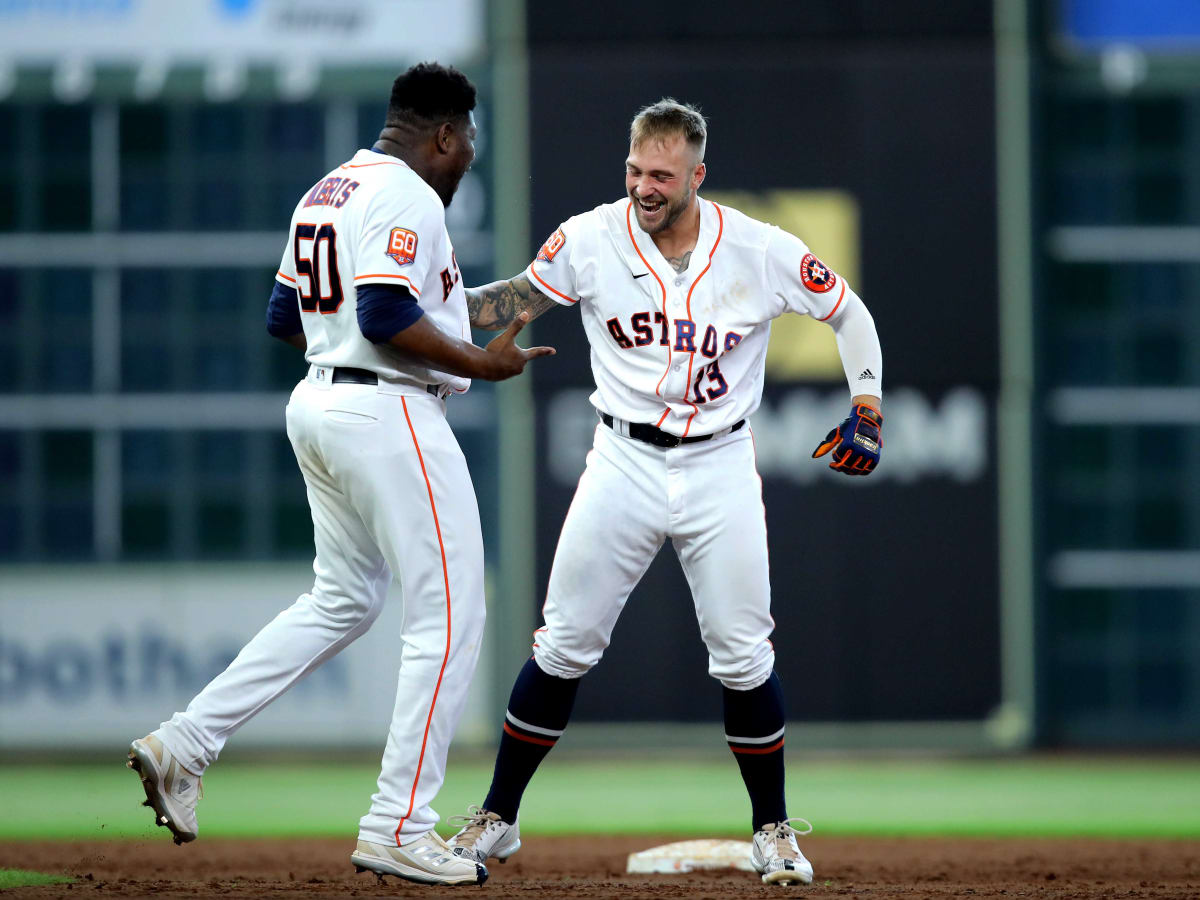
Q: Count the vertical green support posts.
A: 2